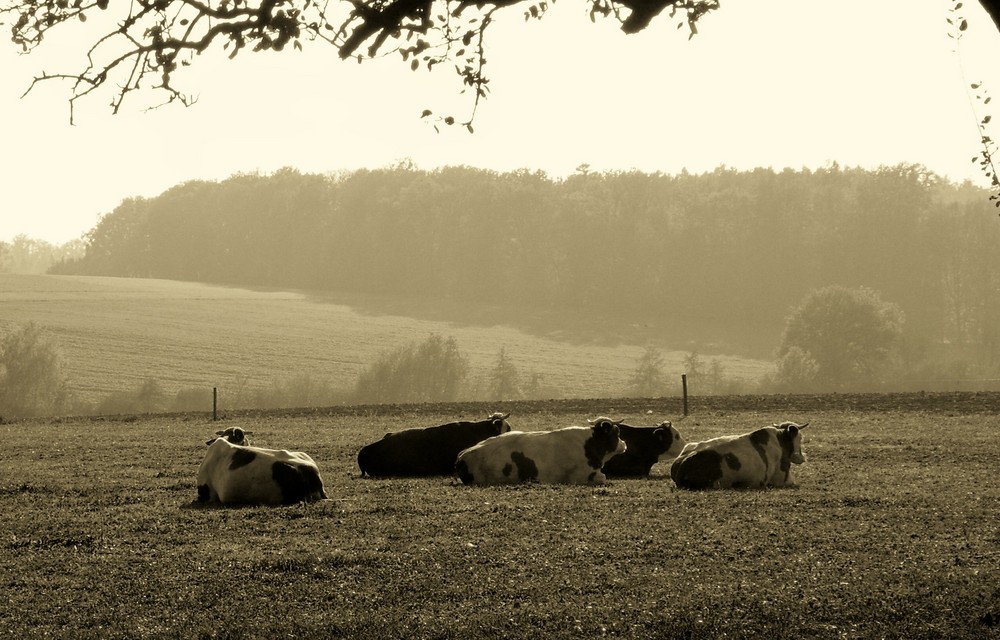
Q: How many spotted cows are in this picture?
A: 3